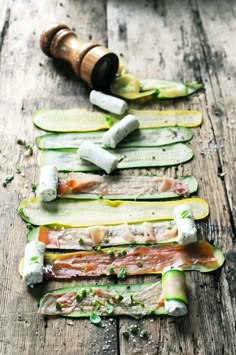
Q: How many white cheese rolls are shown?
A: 7